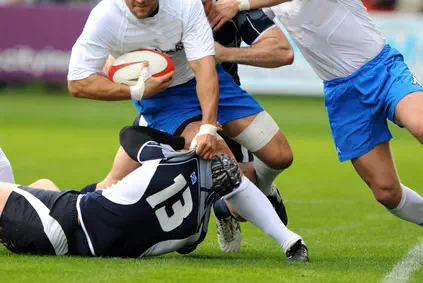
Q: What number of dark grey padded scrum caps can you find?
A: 1